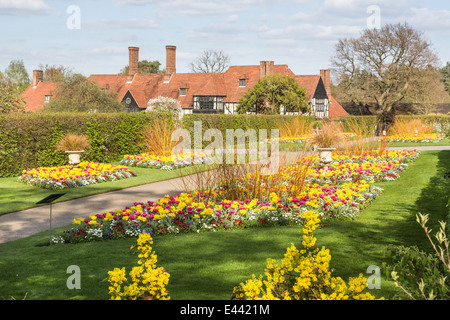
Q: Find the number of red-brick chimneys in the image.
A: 5